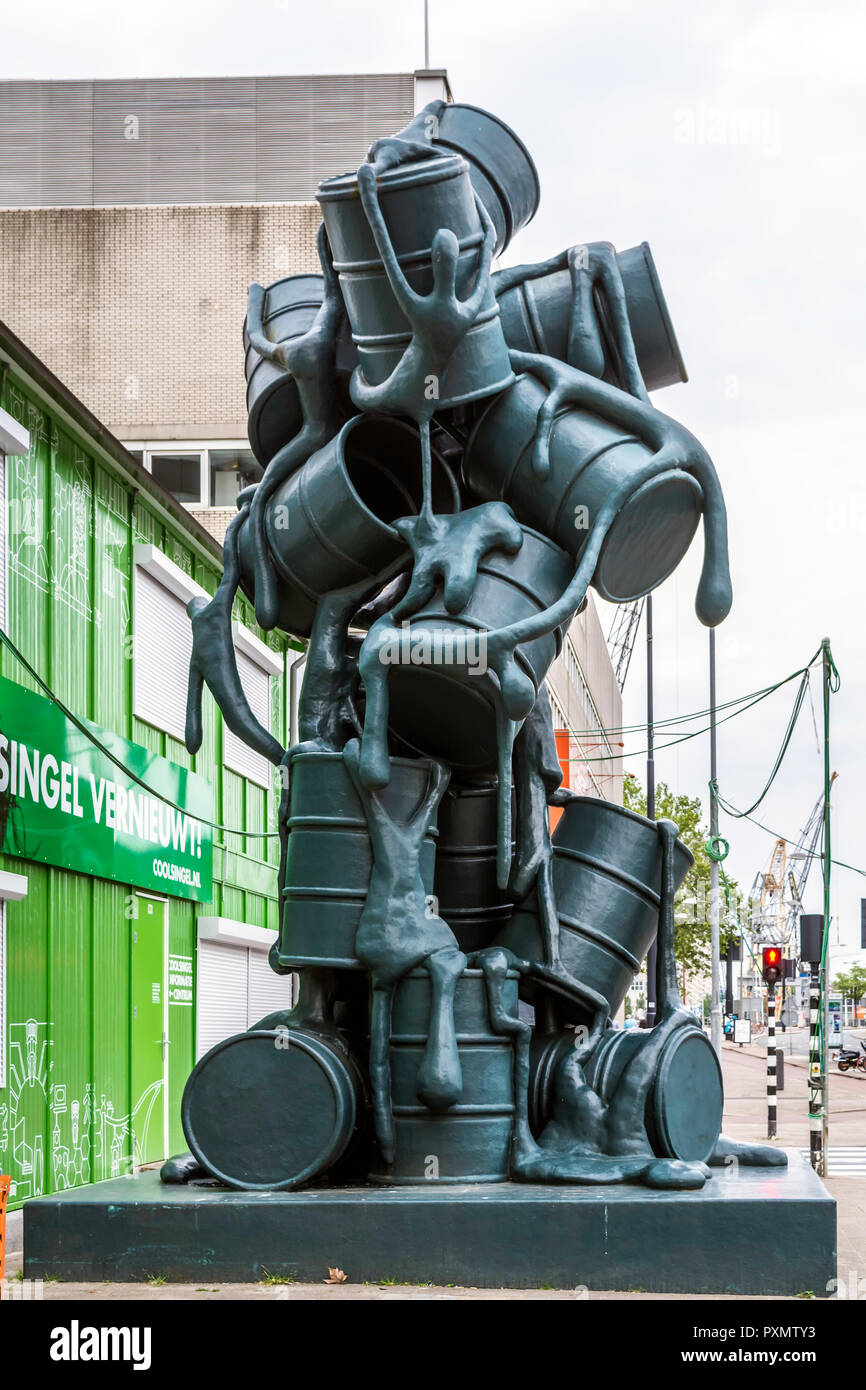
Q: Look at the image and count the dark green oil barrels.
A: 13